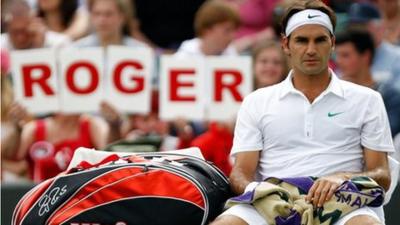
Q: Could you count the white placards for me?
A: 5